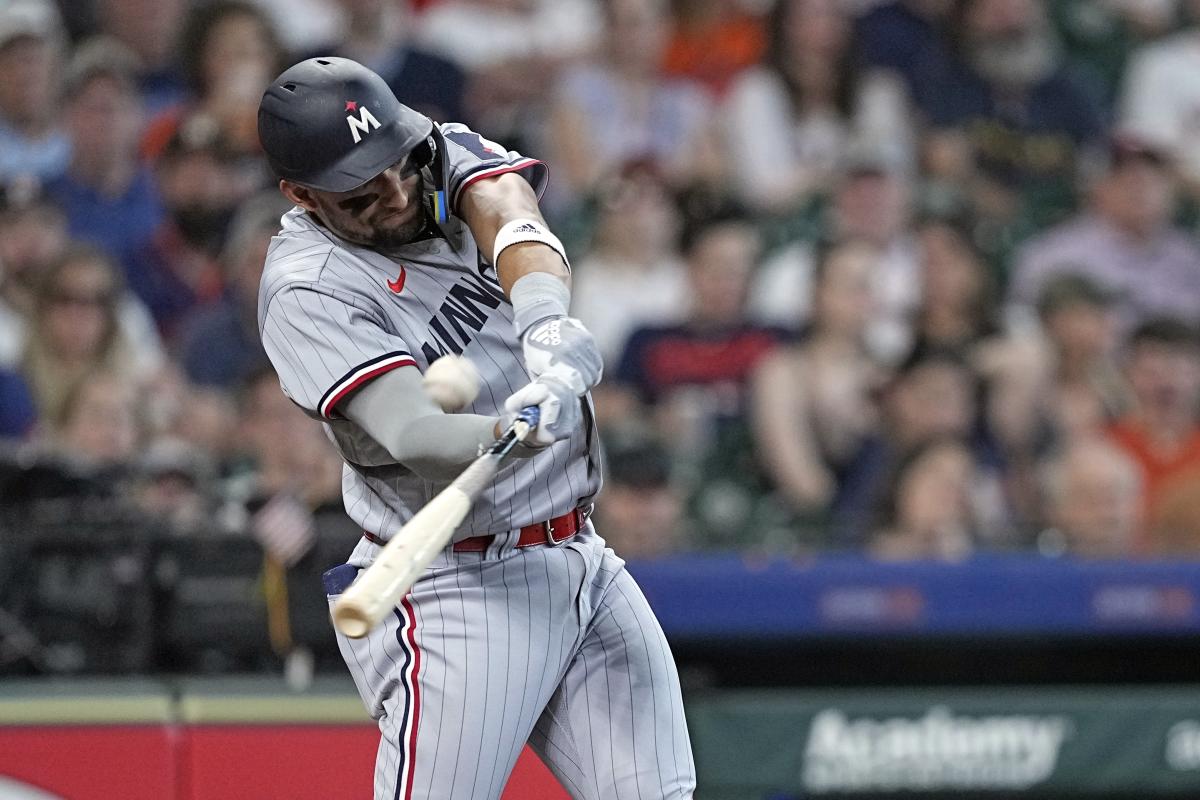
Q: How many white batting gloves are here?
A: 2